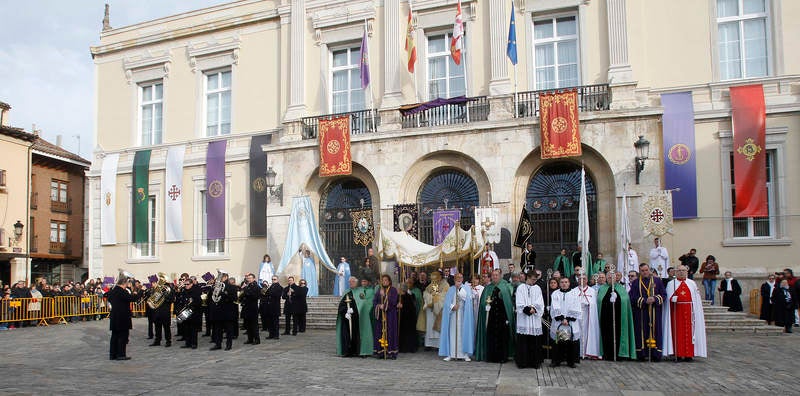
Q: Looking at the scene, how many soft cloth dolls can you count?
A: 0